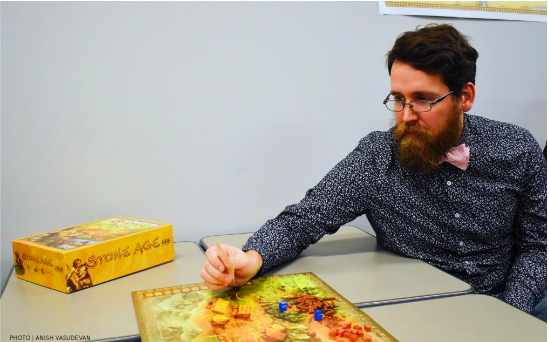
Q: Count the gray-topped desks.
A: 3